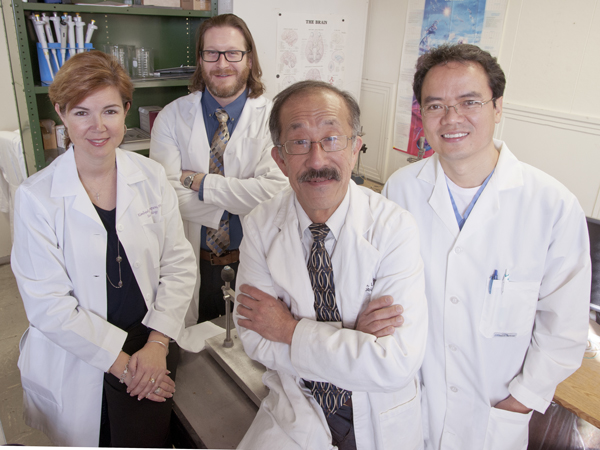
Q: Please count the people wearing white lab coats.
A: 4